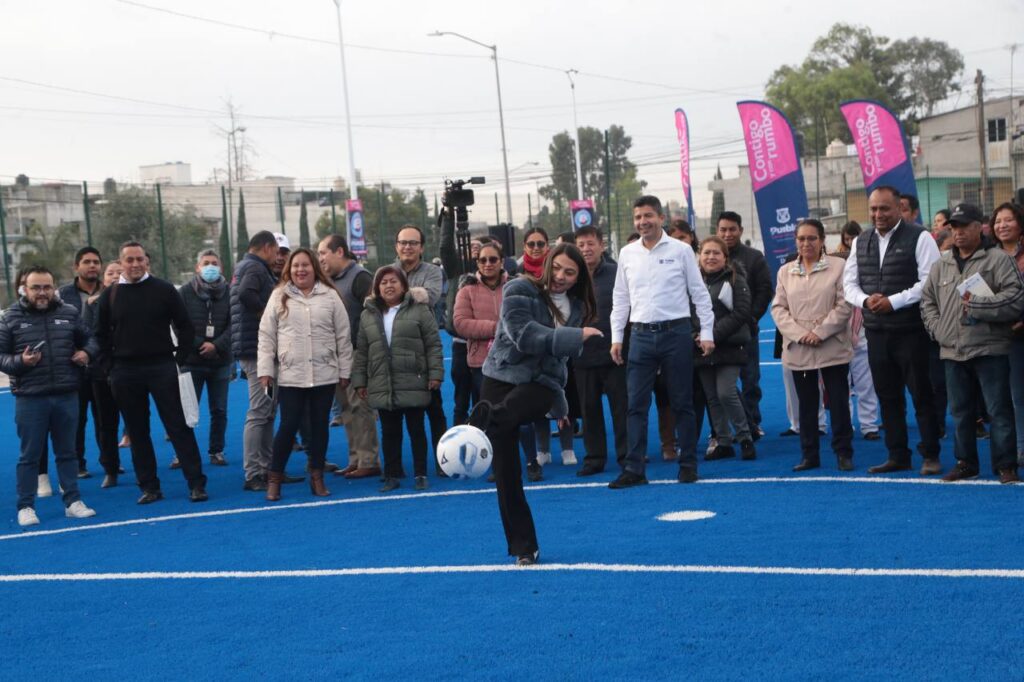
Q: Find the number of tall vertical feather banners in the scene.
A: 3